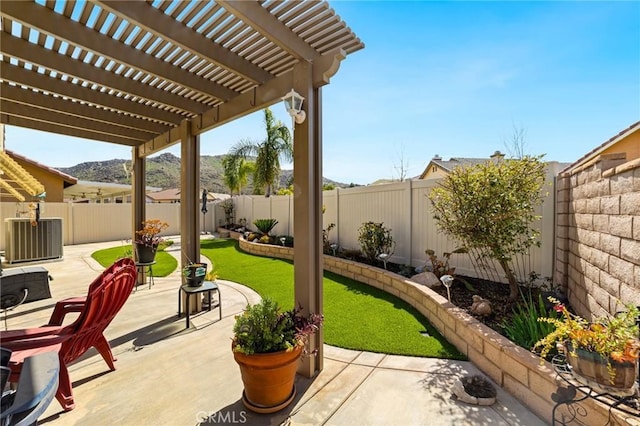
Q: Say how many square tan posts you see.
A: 3